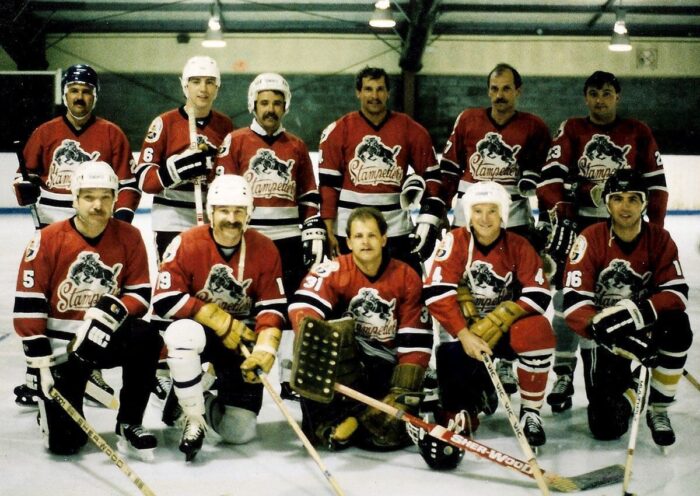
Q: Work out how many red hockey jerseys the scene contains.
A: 11